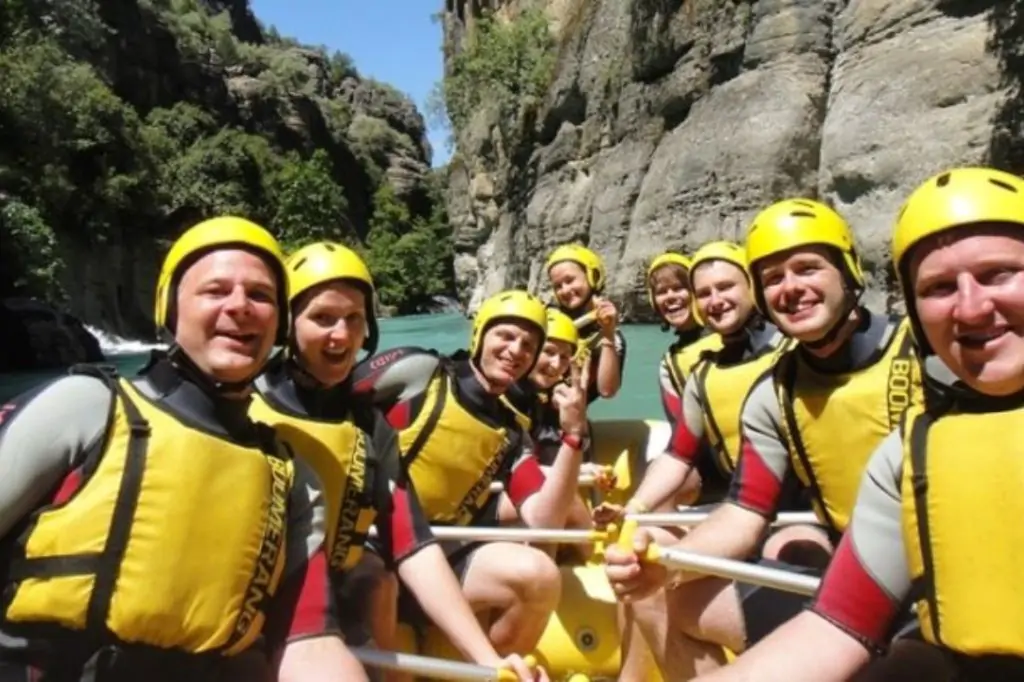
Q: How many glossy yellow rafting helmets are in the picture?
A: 9